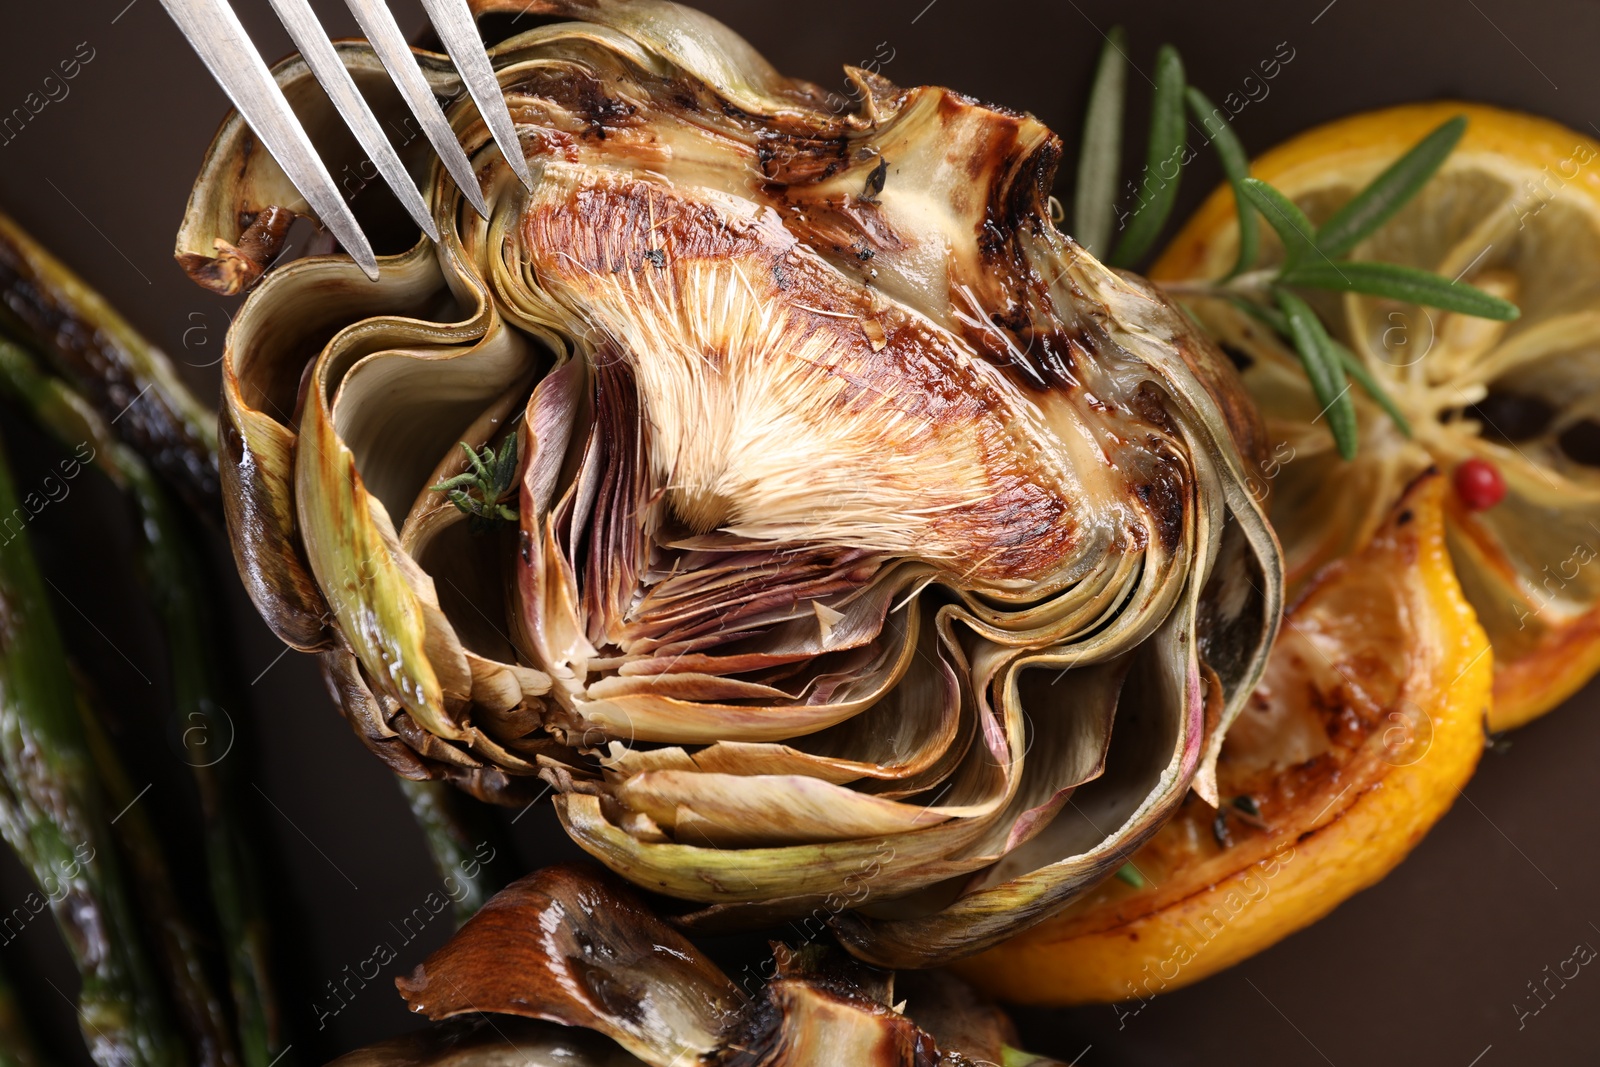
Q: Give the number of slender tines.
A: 4